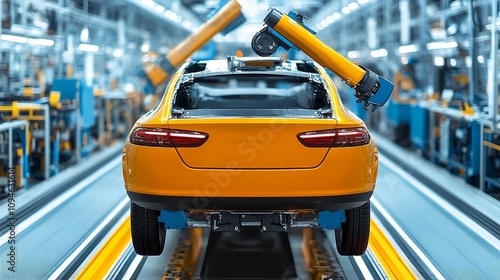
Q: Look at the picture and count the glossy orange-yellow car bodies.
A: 1